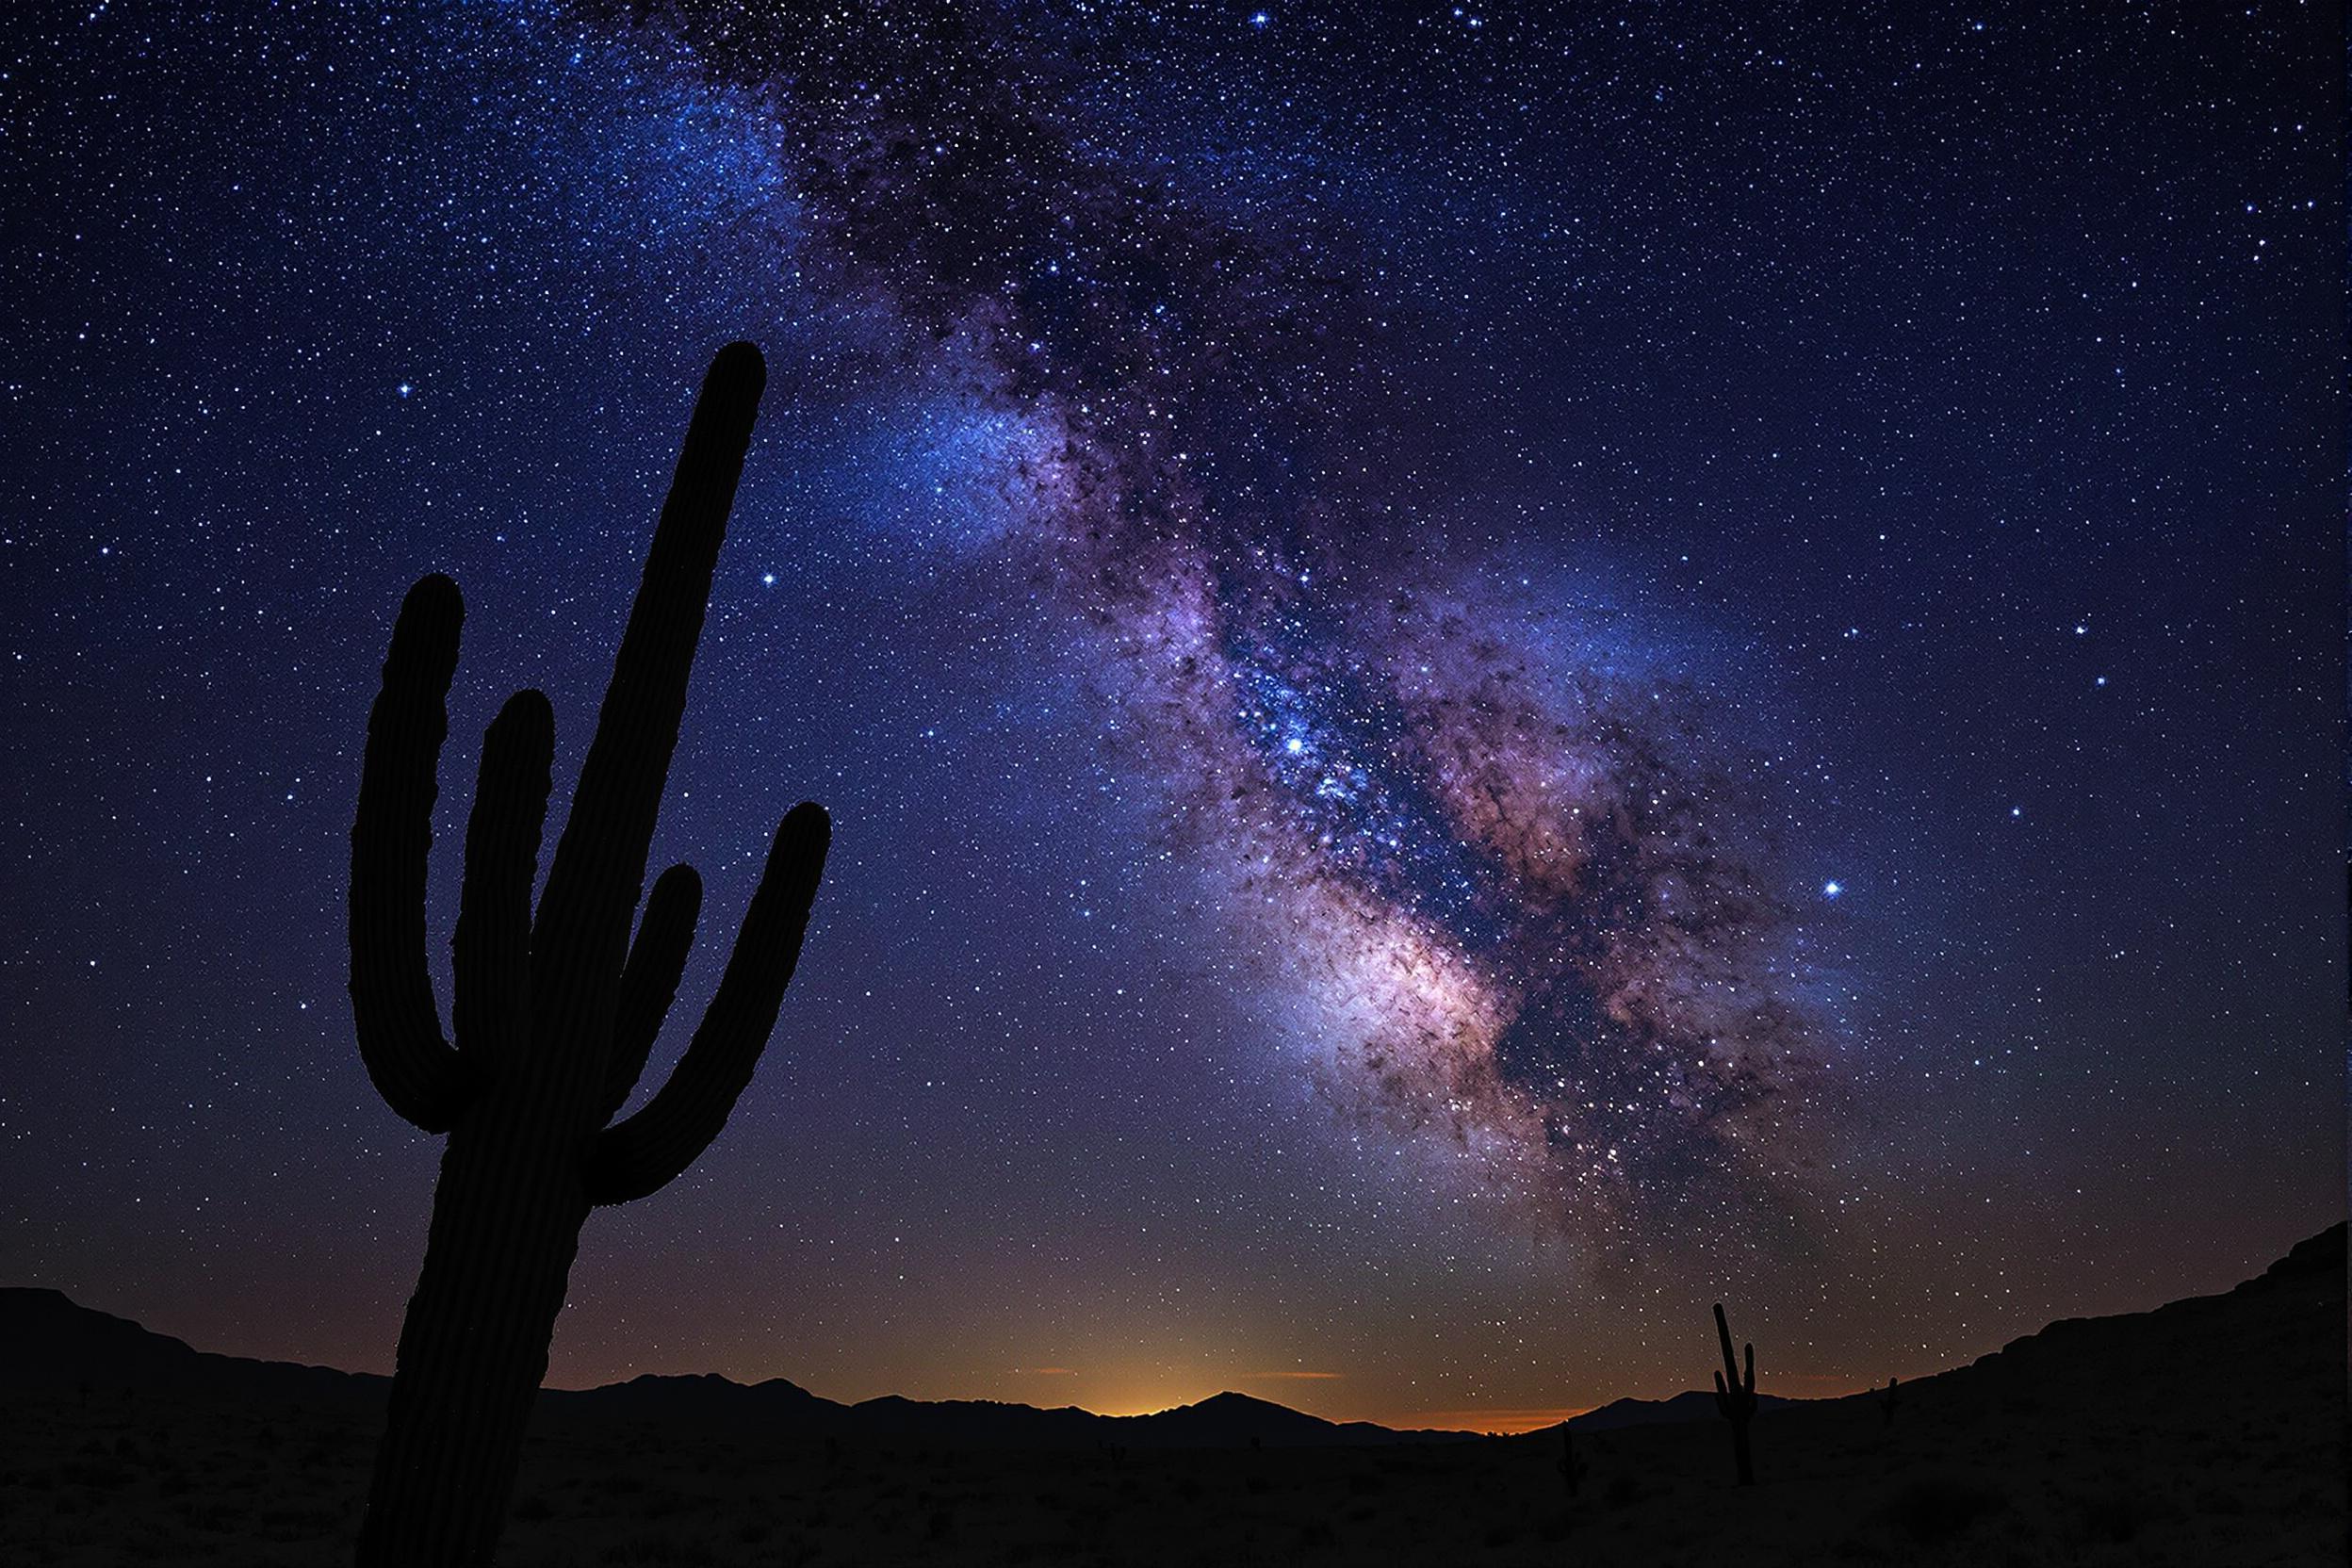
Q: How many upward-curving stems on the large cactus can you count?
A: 4